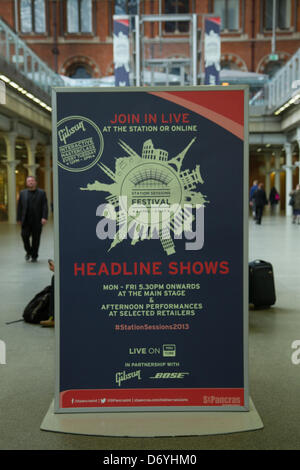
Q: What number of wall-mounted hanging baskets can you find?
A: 0